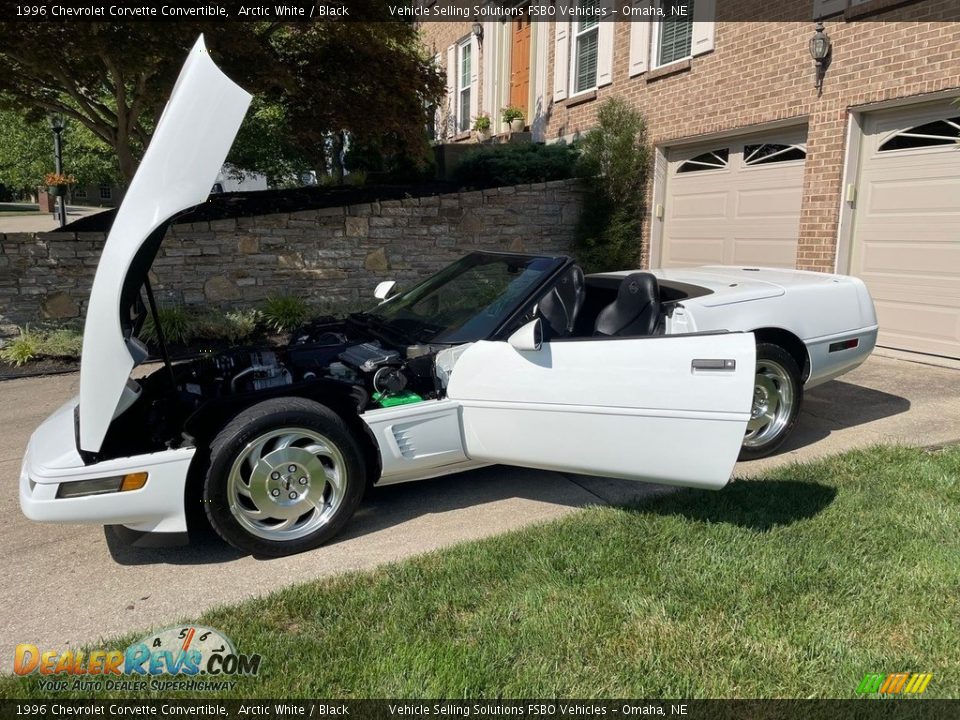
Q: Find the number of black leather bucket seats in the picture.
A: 2